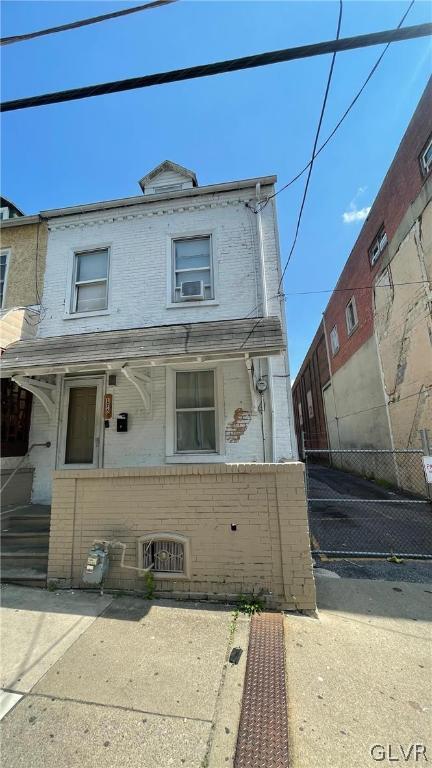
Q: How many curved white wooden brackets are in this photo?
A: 3